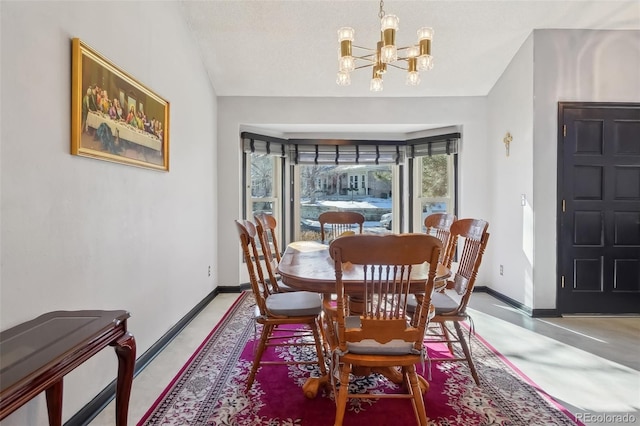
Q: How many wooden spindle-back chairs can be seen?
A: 6